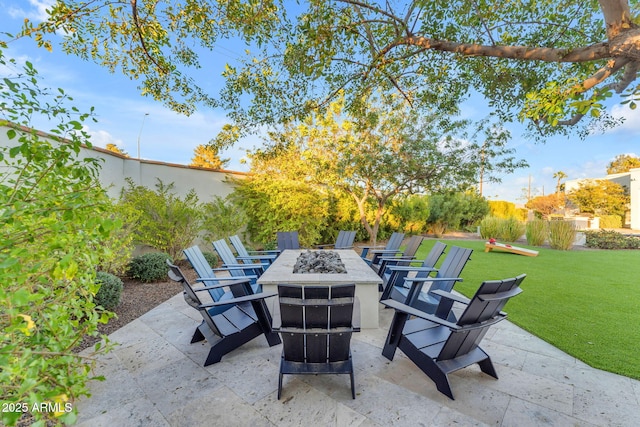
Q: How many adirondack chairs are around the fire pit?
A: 12